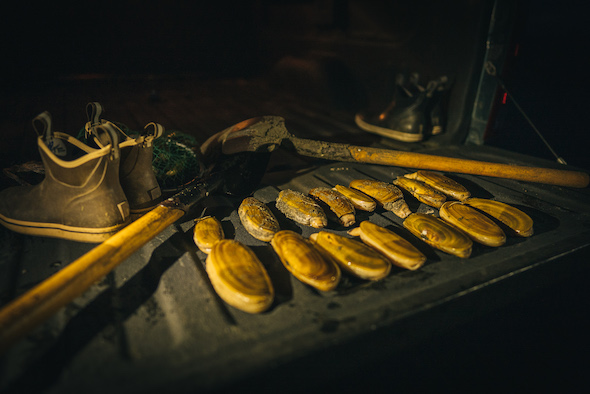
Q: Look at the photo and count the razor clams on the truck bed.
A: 15